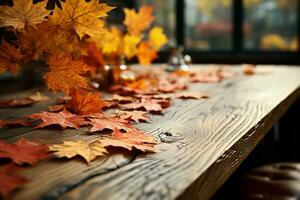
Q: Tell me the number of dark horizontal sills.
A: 1